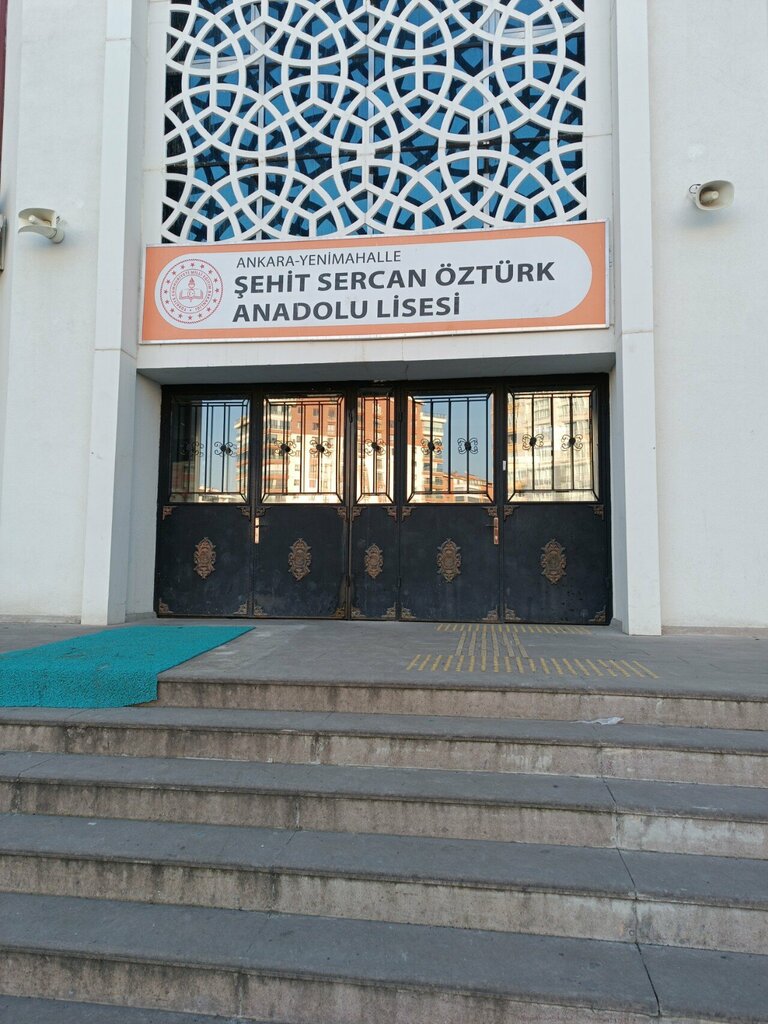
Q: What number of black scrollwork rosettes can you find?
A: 9